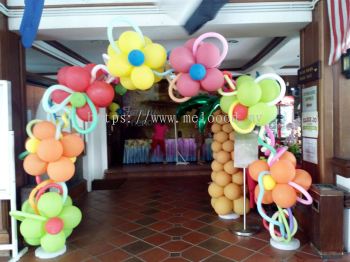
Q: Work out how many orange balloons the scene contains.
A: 11